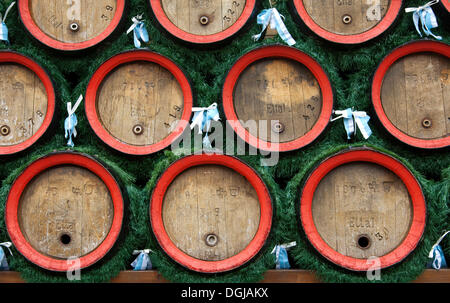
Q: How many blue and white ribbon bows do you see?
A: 11